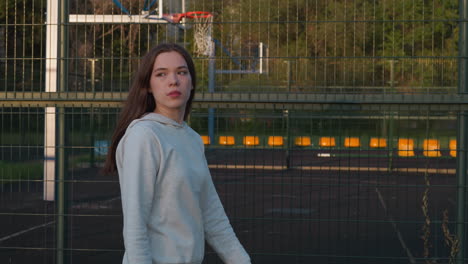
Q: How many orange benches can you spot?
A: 11